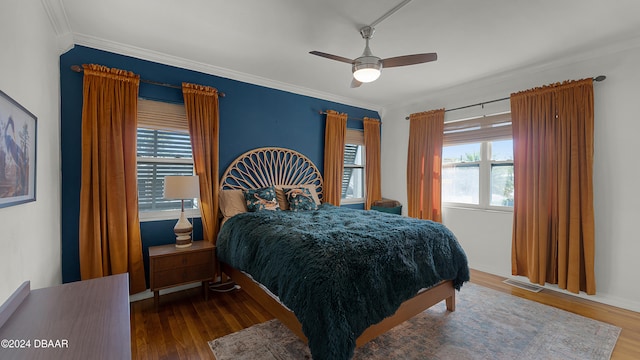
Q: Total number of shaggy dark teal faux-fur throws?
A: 1